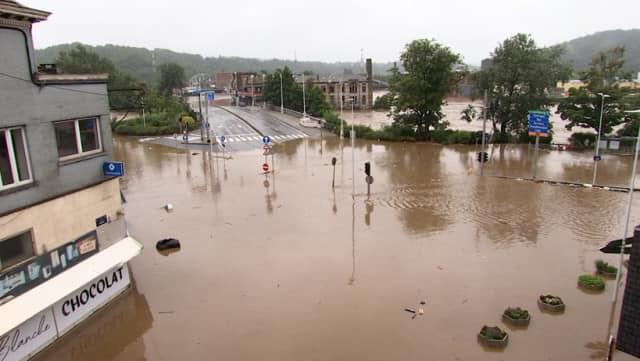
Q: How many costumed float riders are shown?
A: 0